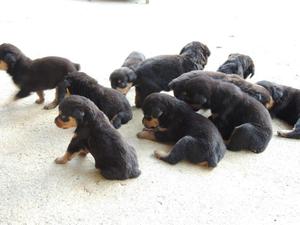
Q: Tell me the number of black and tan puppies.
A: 10